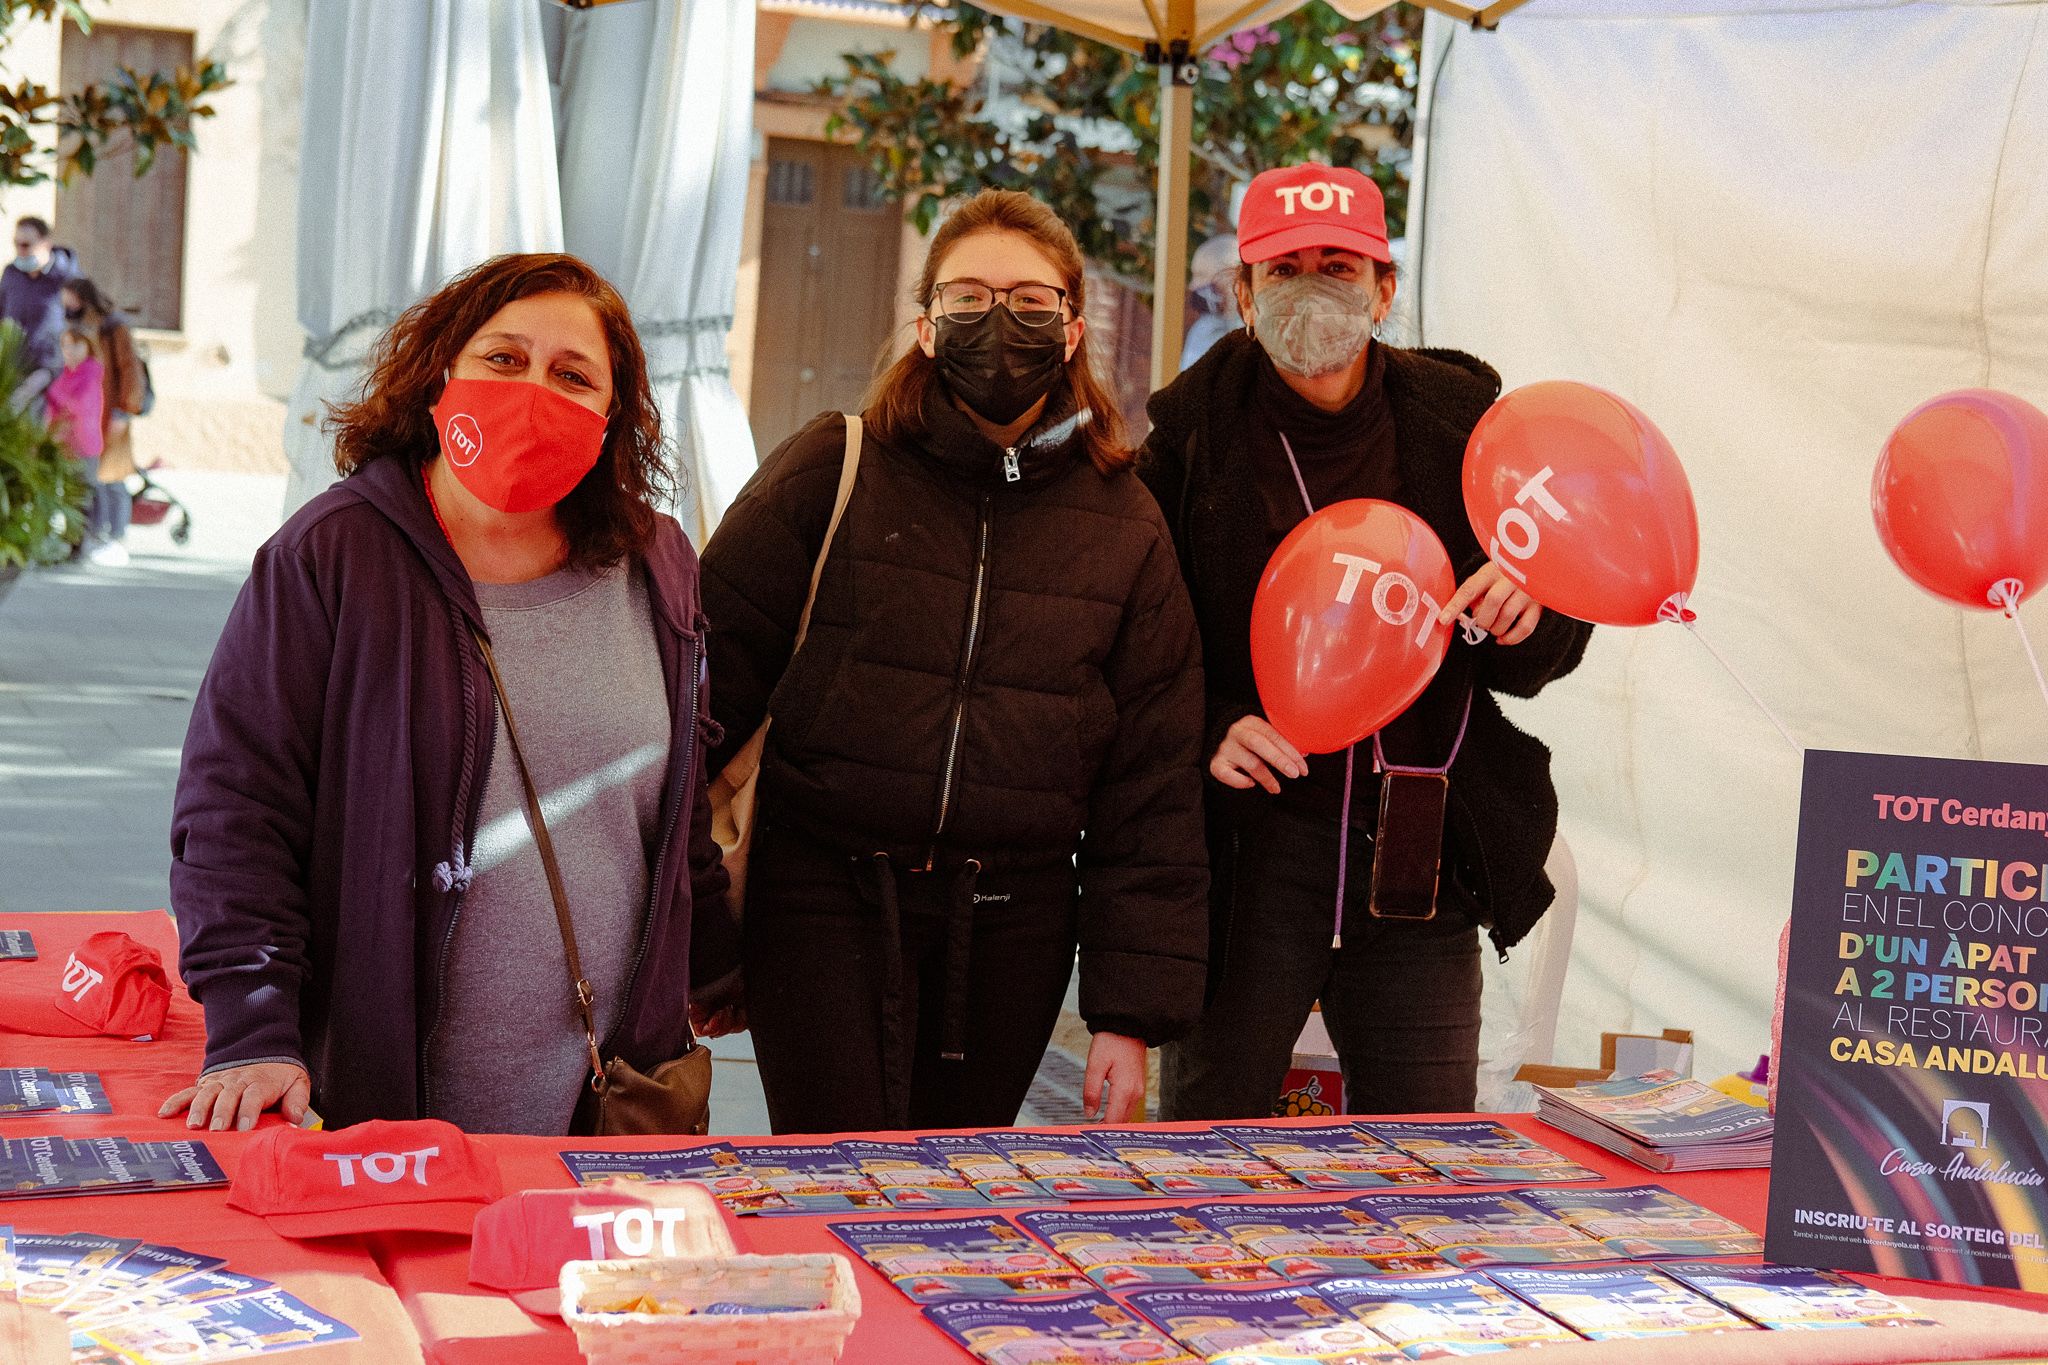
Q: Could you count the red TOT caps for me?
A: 4